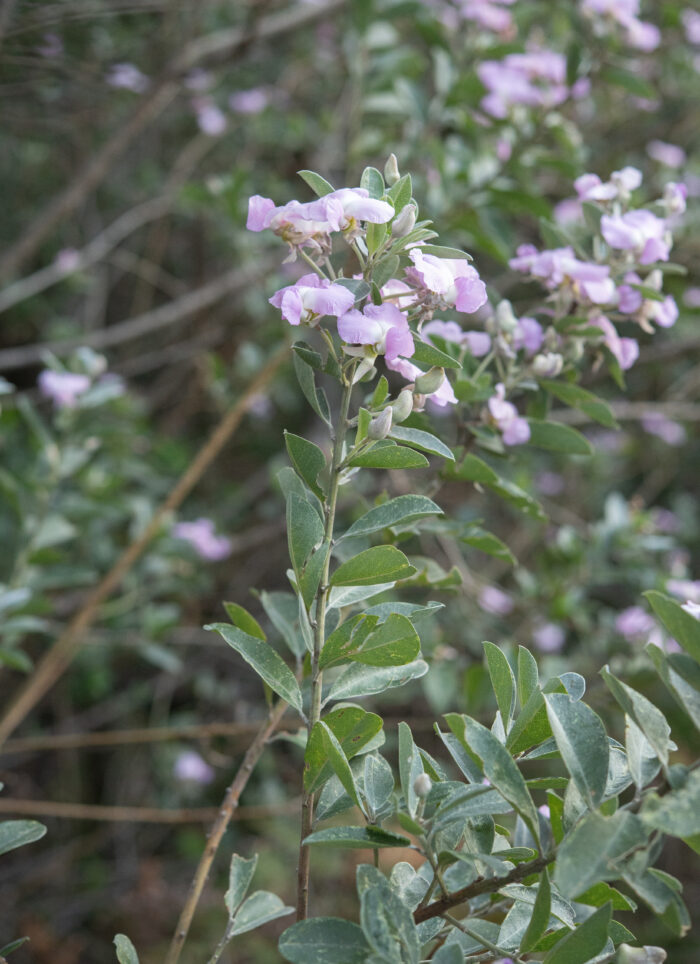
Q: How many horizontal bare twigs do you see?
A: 2